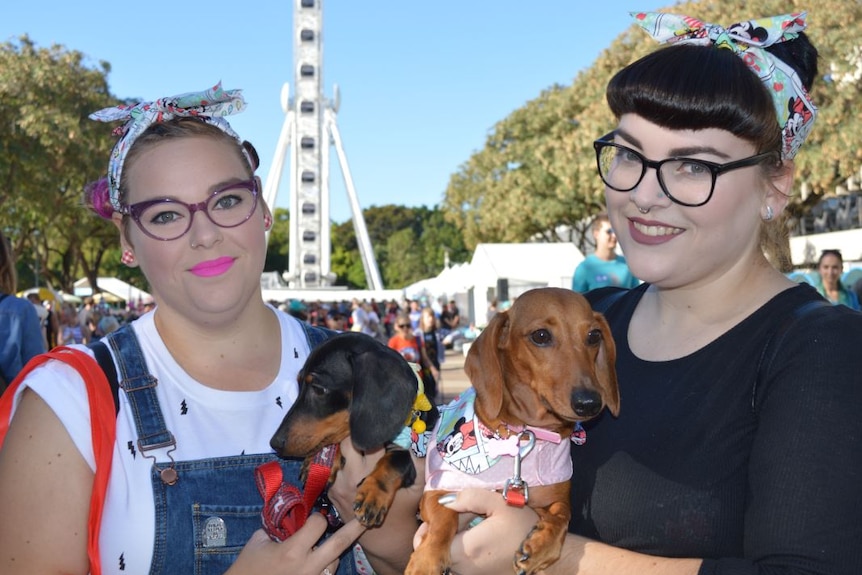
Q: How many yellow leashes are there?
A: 0